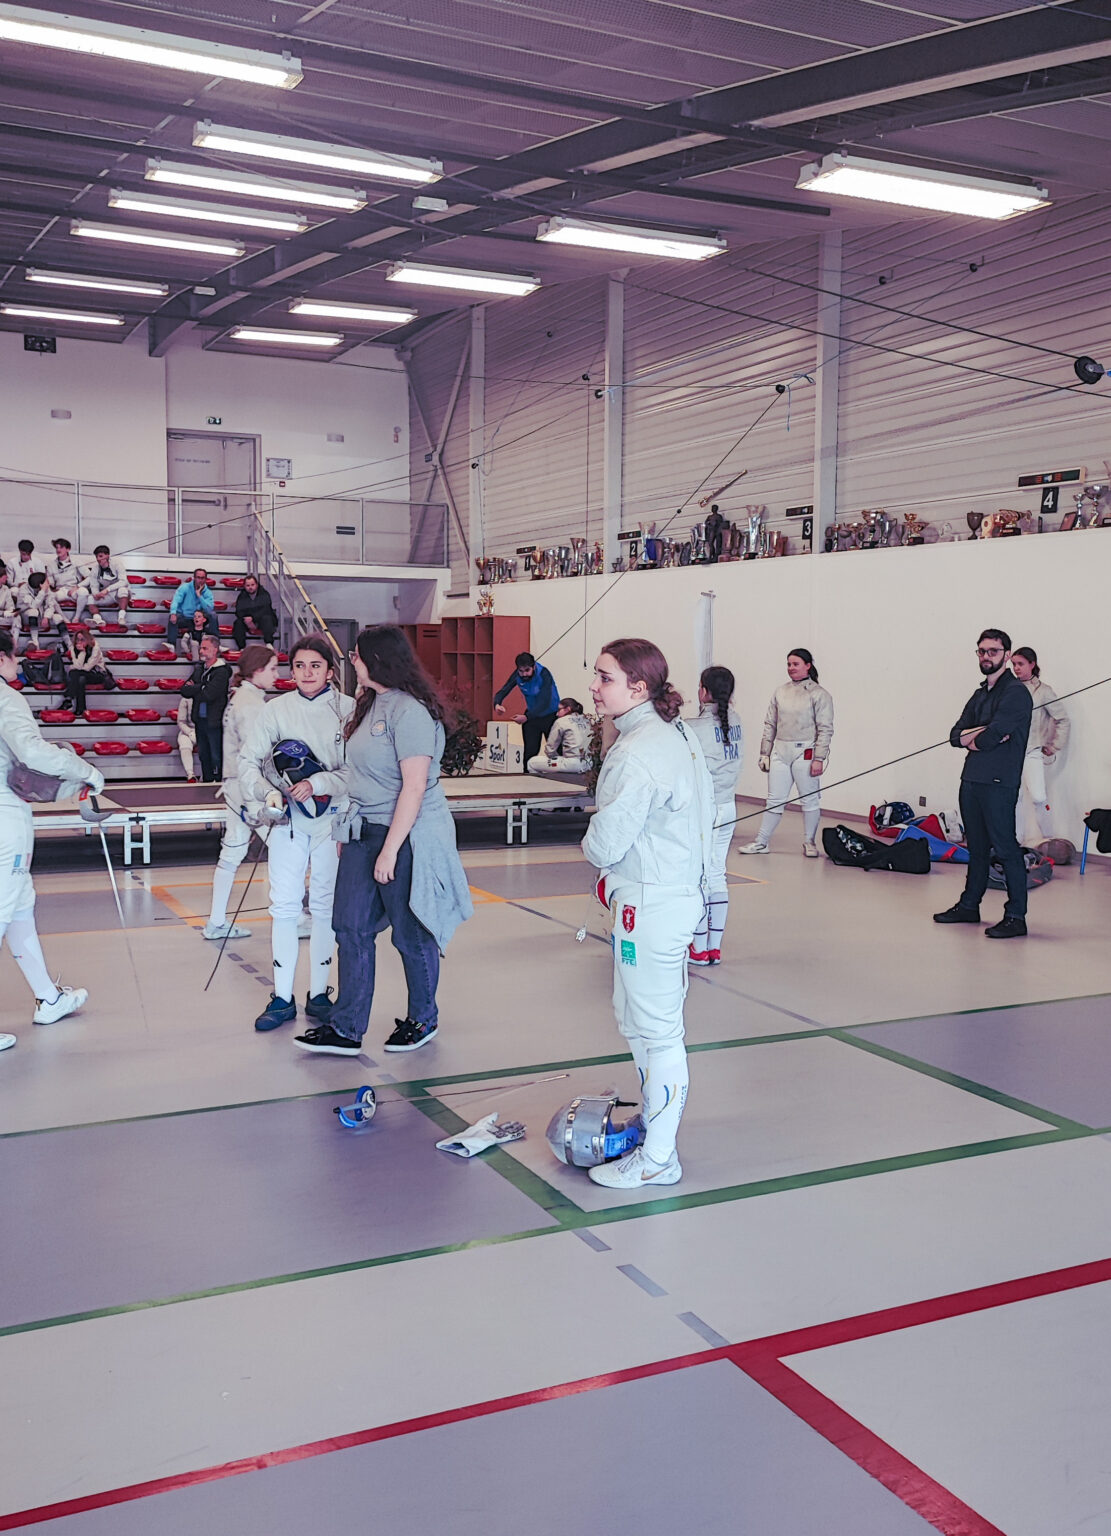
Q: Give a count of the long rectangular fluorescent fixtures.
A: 12